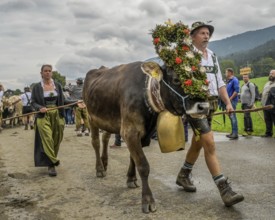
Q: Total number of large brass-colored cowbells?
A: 1